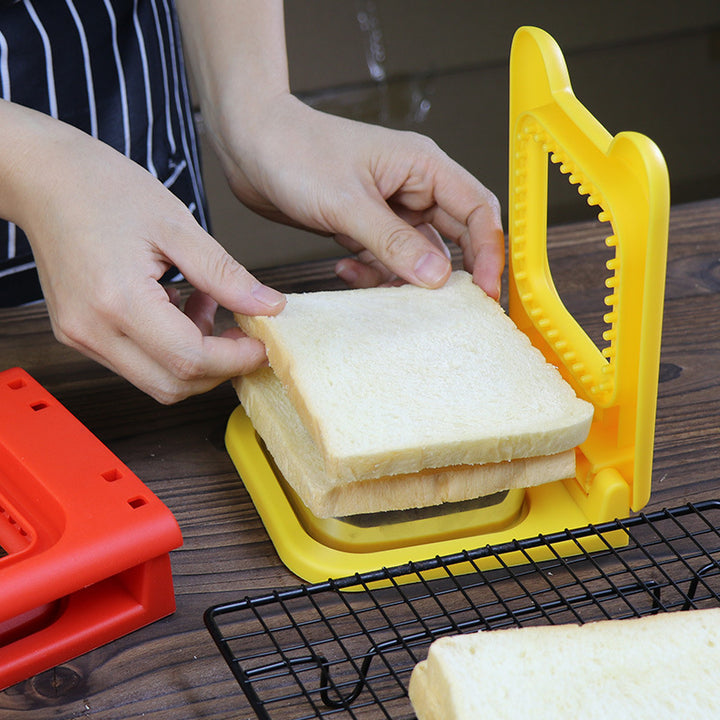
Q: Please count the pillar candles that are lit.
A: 0